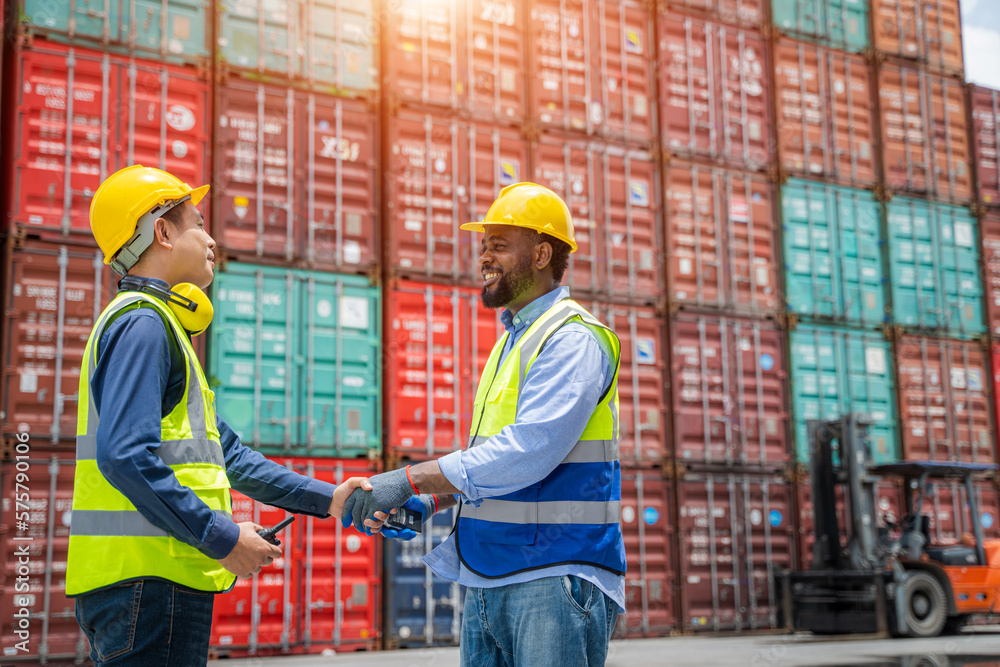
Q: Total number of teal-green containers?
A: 7